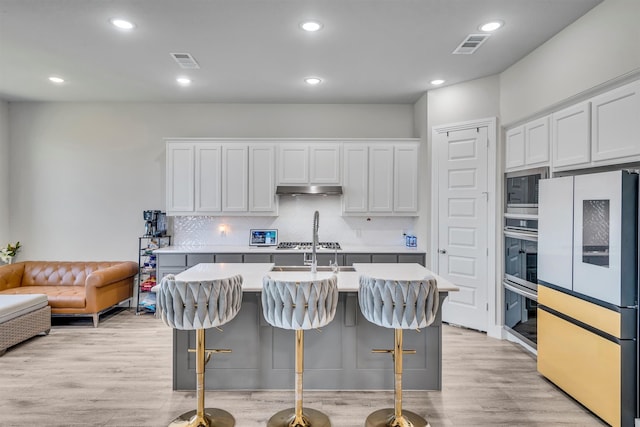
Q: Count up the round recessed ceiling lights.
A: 7